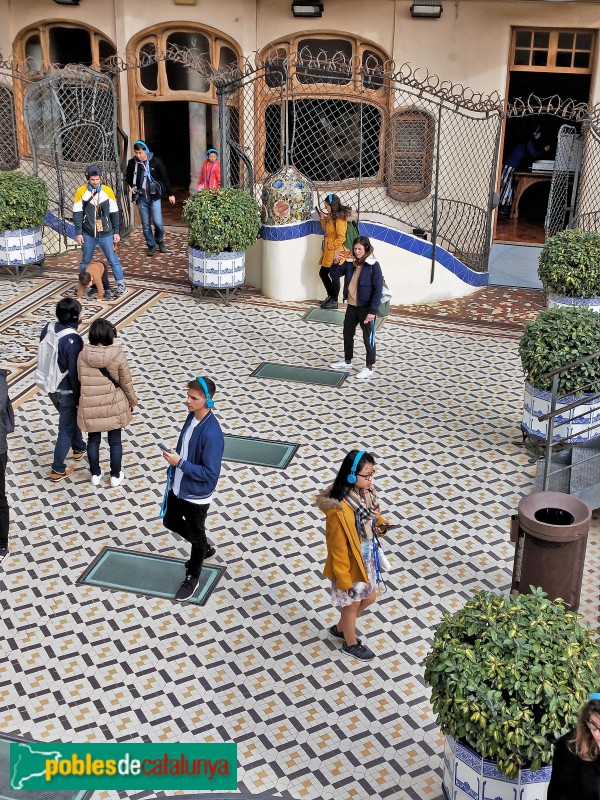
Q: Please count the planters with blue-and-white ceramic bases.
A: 5